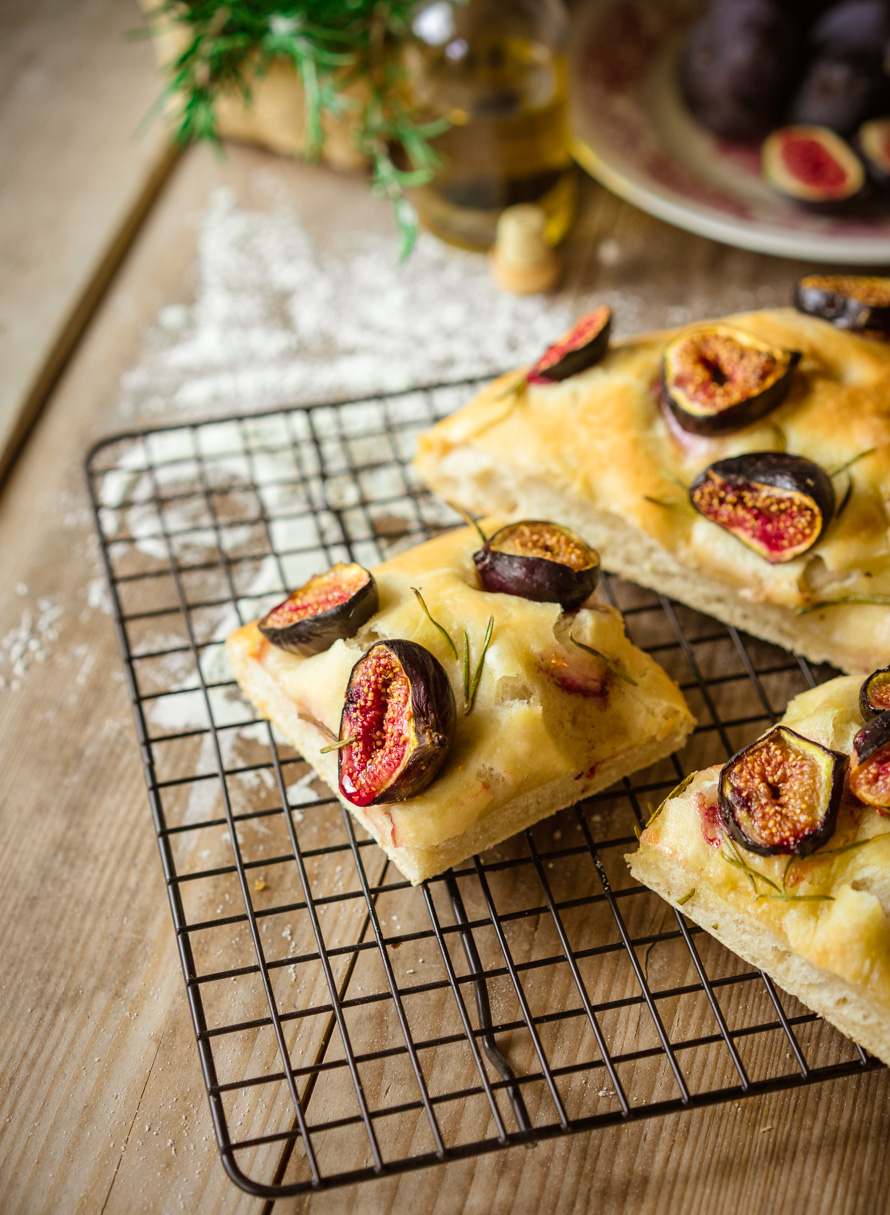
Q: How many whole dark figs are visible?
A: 3